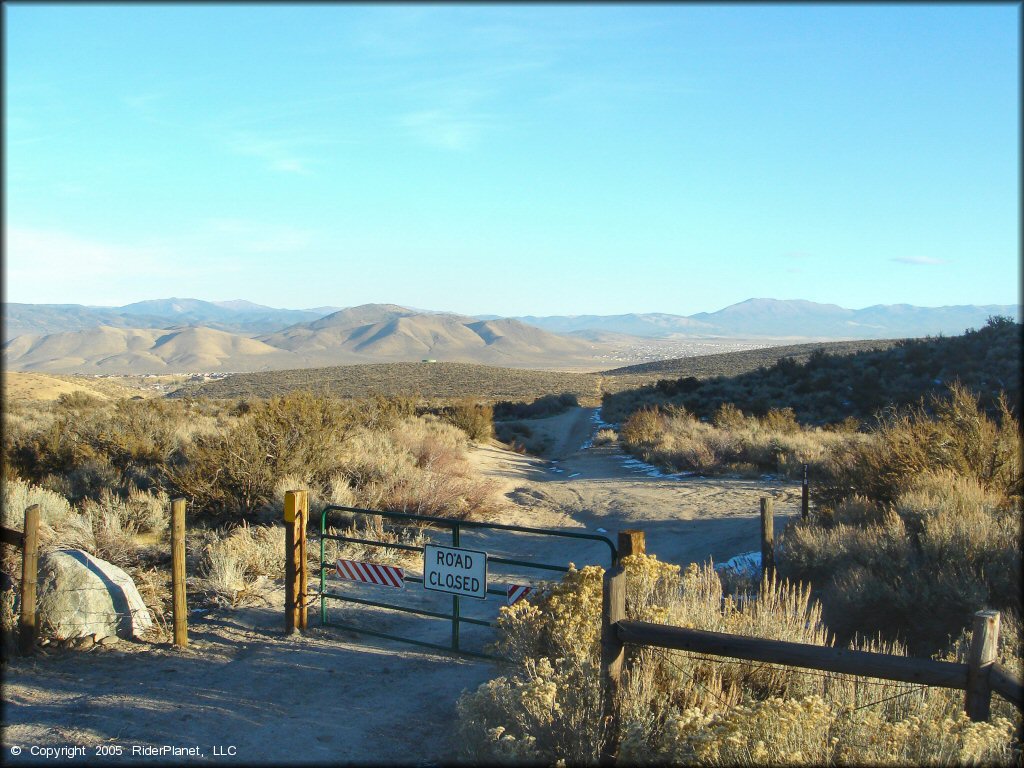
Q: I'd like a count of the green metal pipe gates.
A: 1